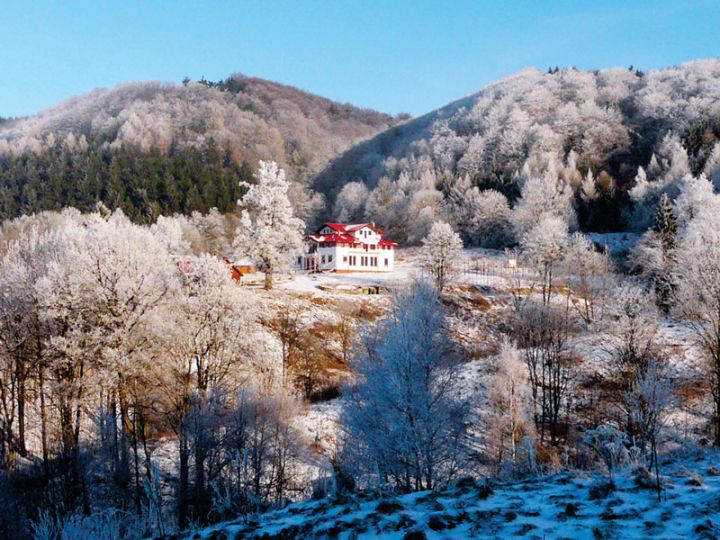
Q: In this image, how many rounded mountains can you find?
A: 2